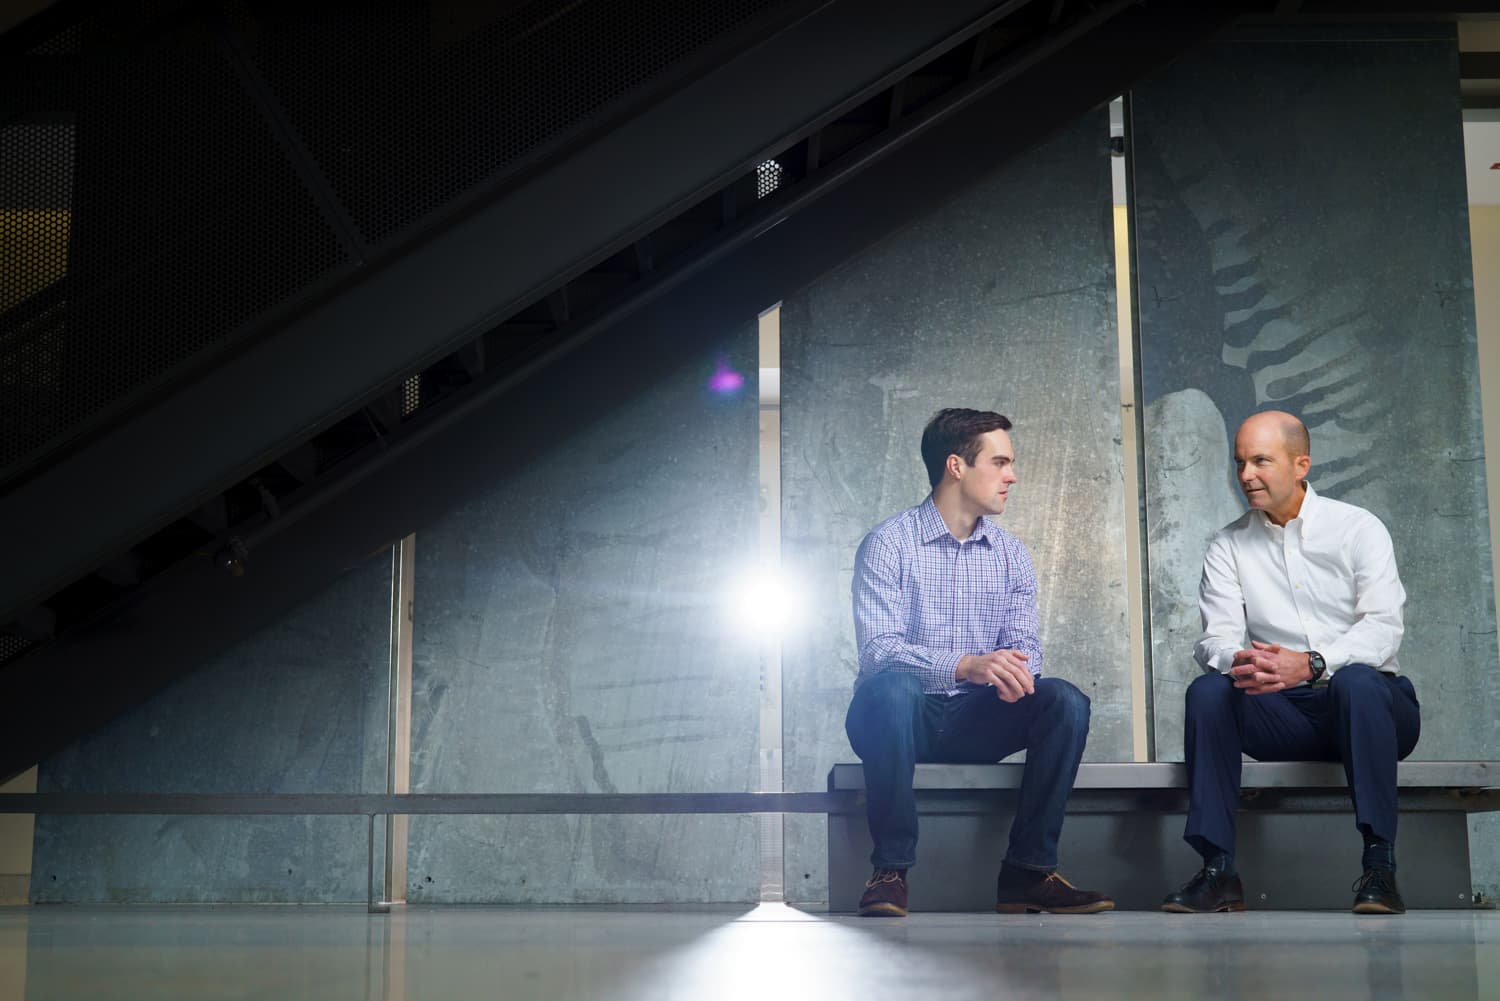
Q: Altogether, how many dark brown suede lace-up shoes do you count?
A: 2